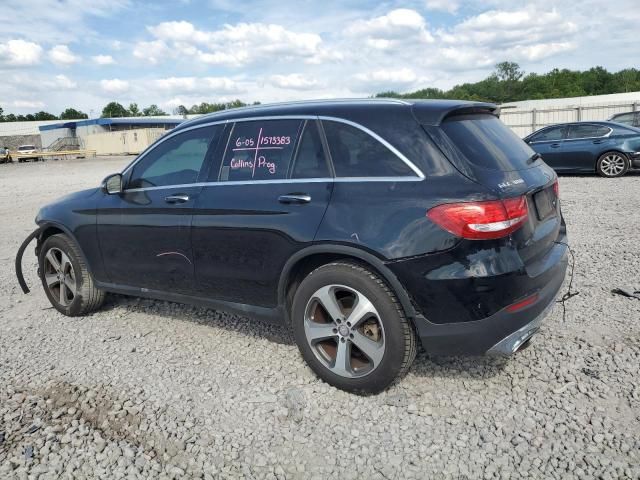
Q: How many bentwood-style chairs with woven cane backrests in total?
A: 0